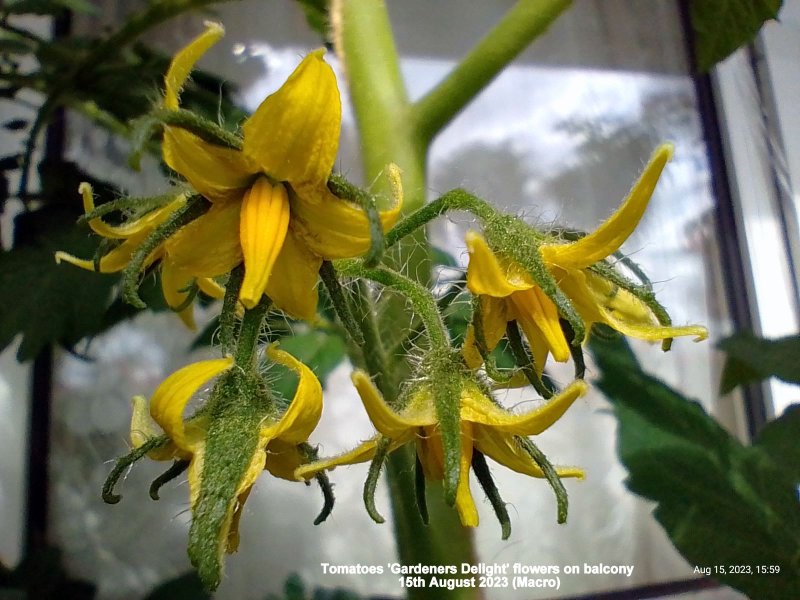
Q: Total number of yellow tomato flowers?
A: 5